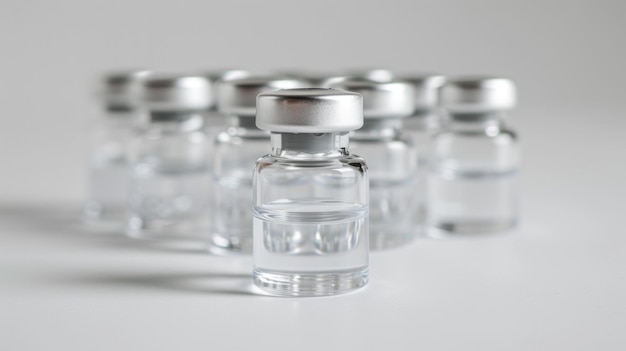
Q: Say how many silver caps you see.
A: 10